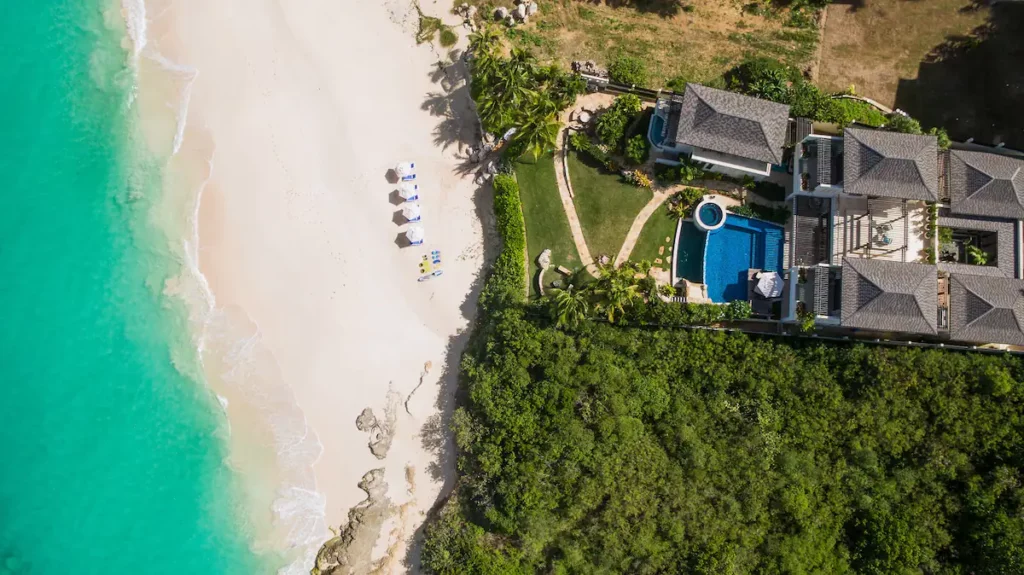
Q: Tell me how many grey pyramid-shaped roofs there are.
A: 5